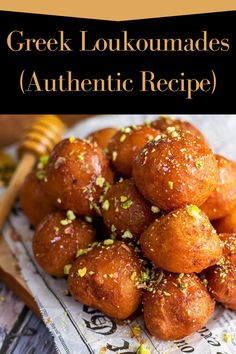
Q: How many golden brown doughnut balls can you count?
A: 14